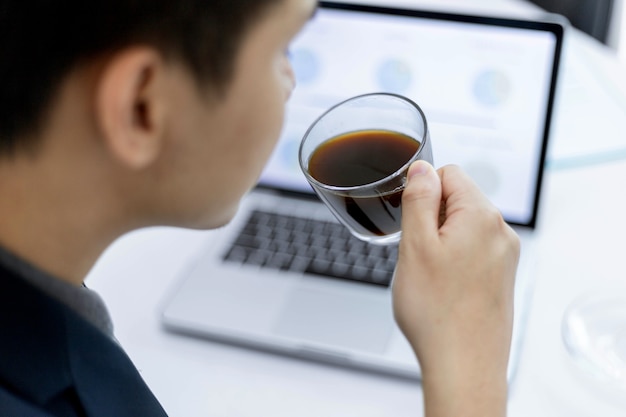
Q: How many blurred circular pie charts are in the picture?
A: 5